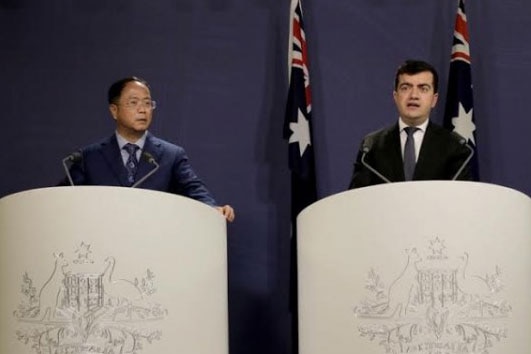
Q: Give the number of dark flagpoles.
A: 2